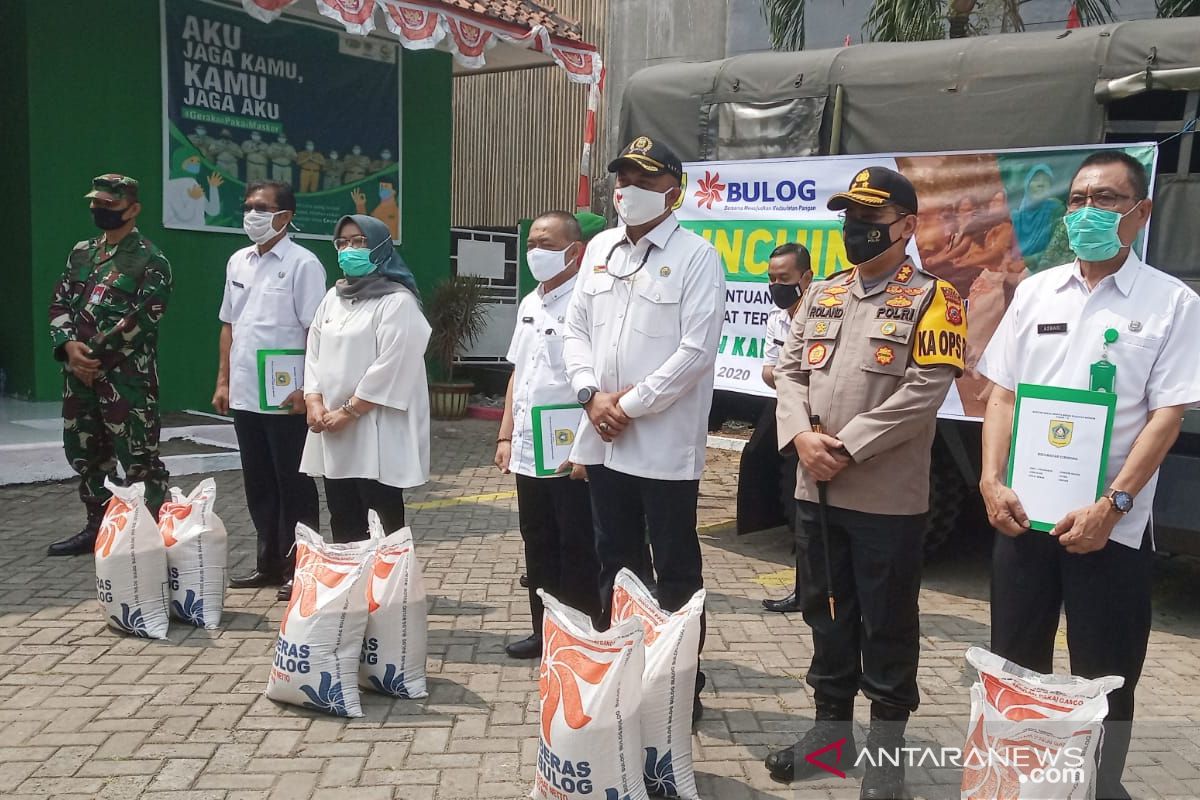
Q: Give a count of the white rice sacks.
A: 8